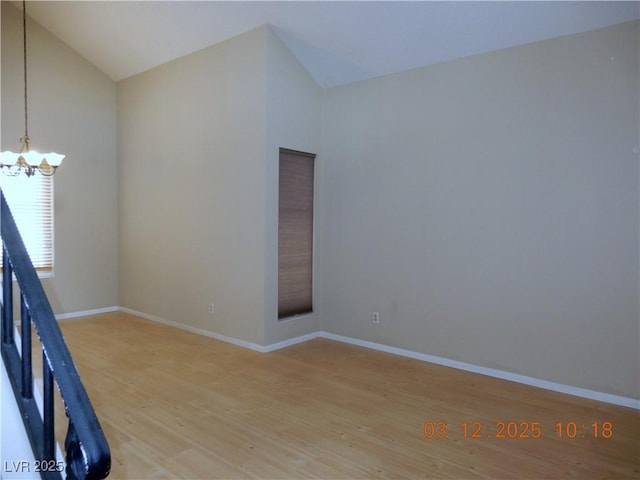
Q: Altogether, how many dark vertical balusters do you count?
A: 3